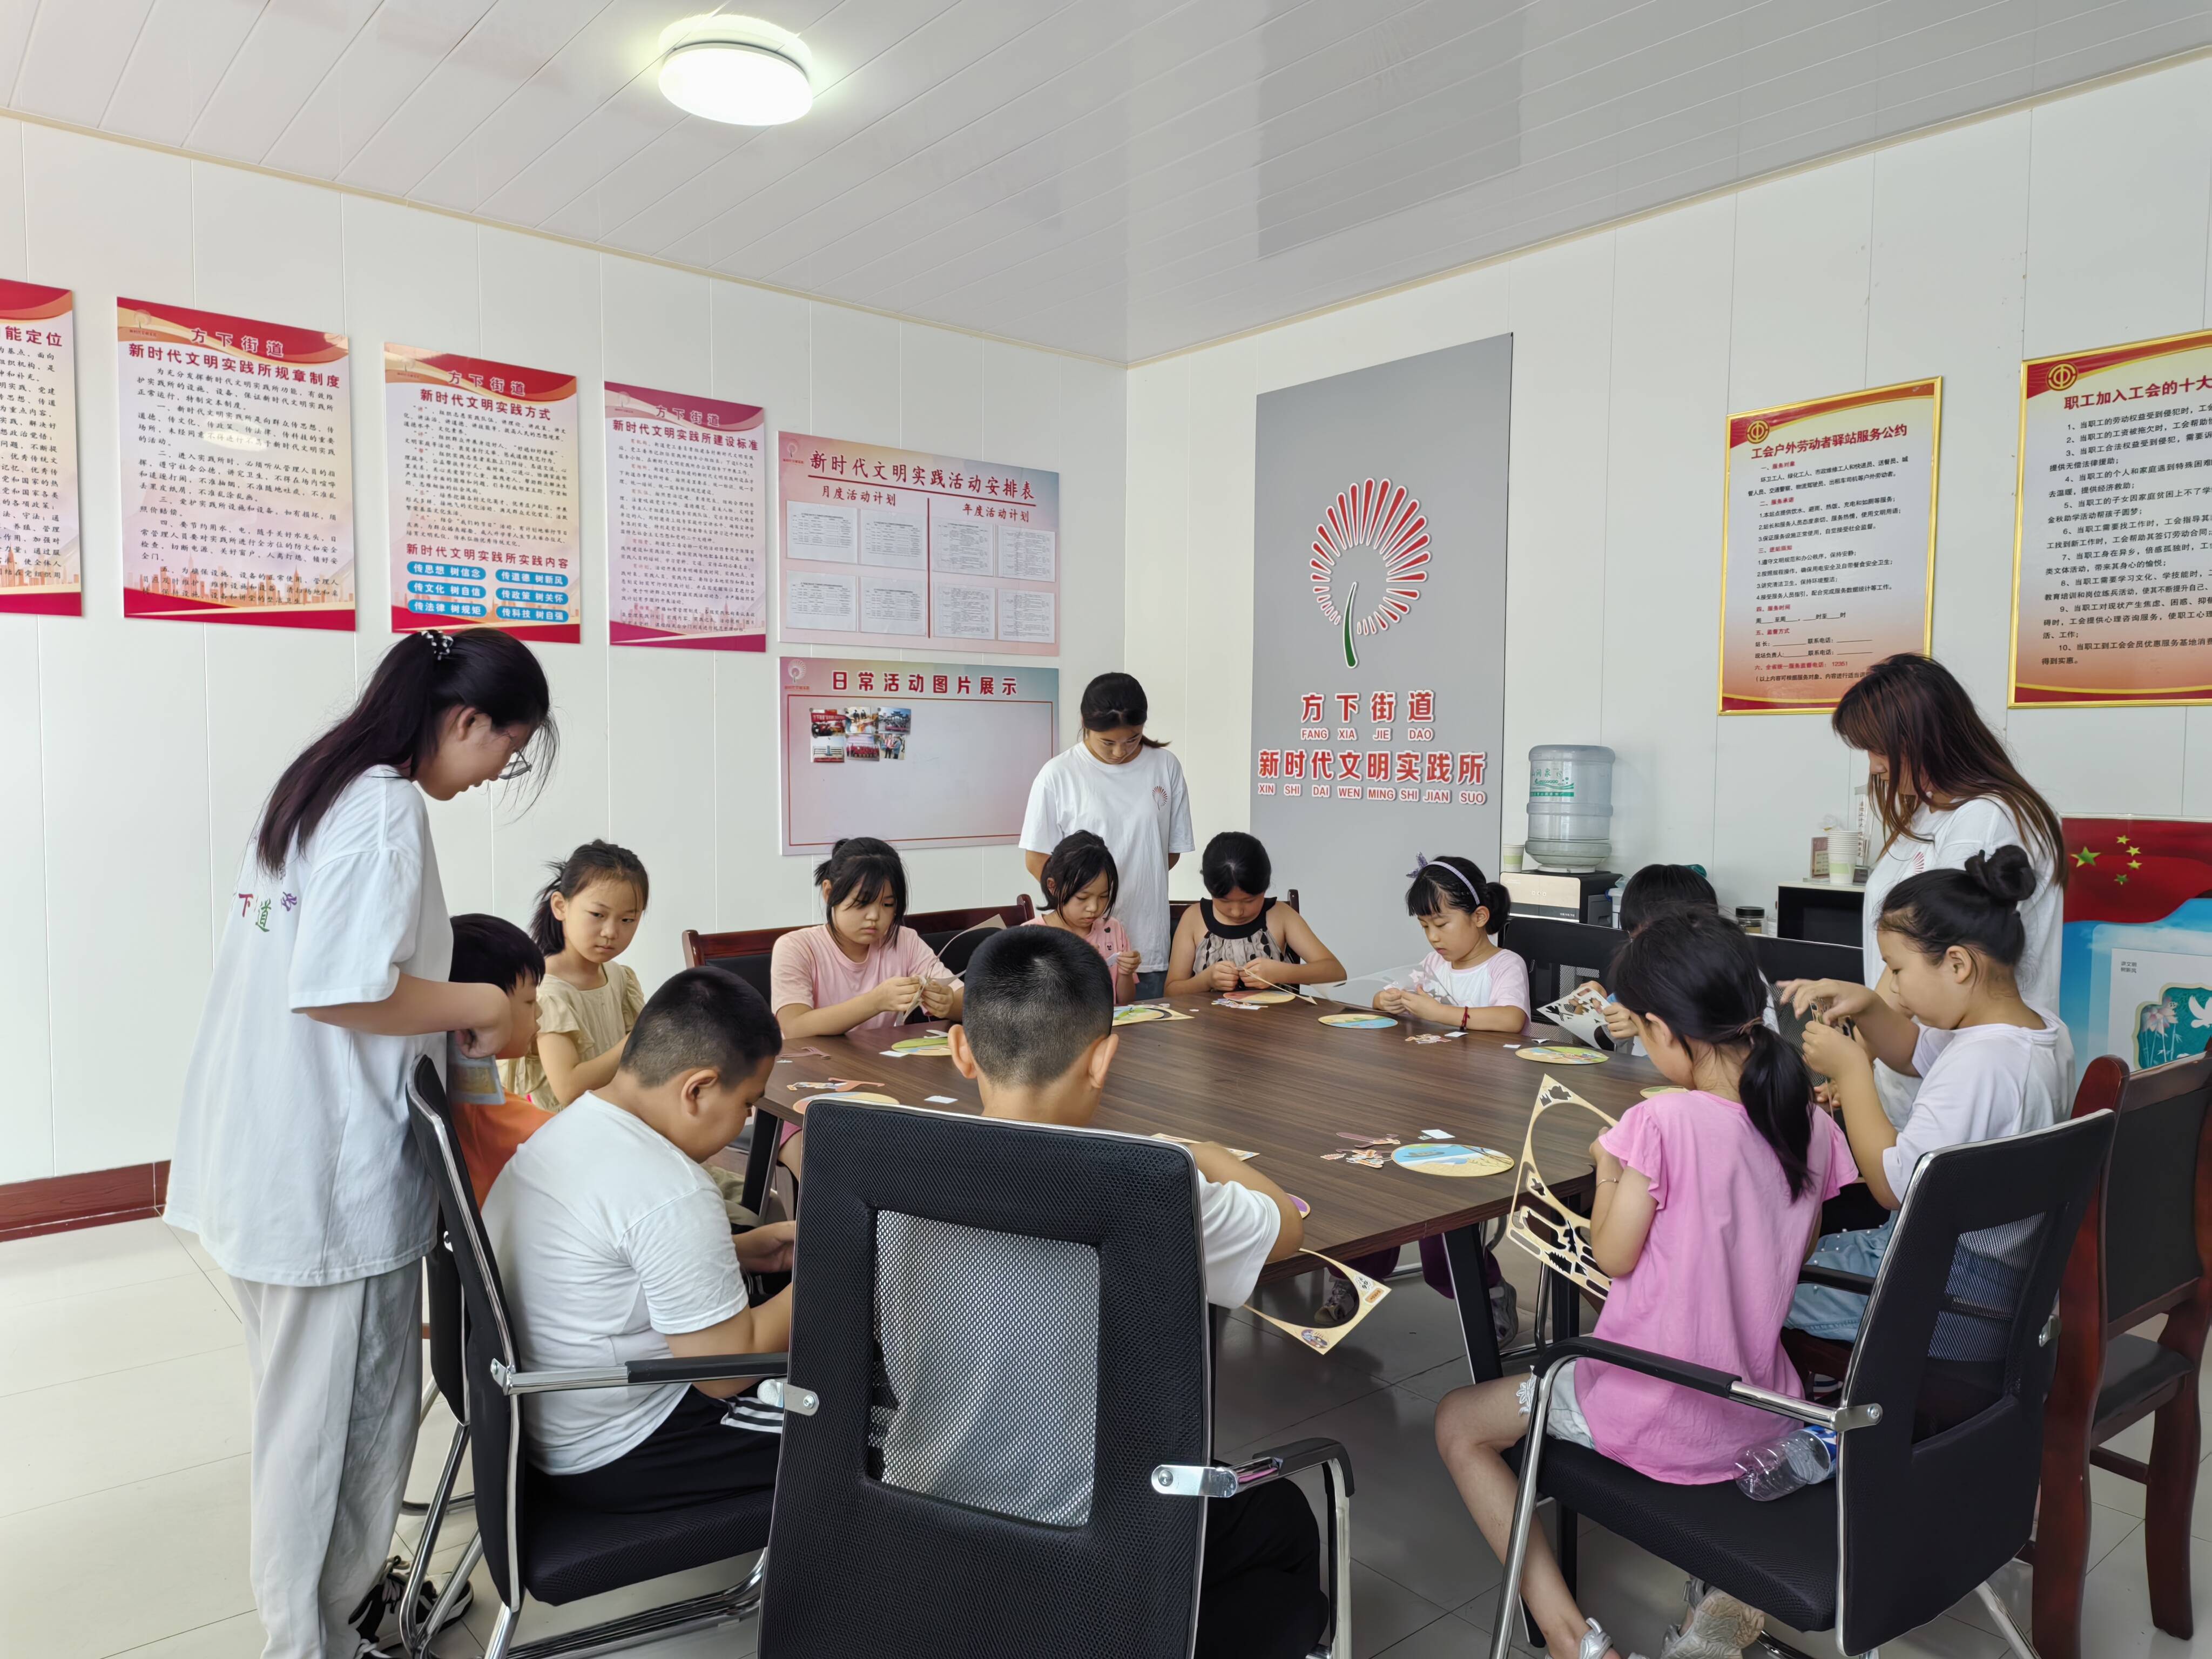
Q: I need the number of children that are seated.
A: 11